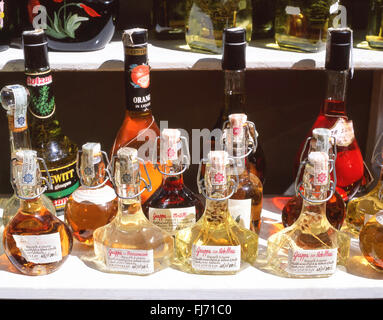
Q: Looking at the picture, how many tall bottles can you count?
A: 4